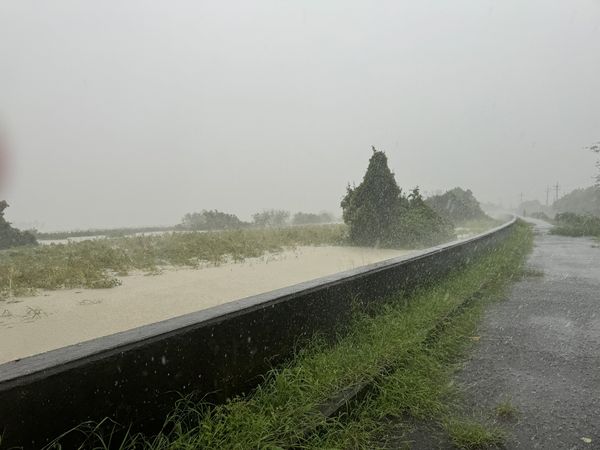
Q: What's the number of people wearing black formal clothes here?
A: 0